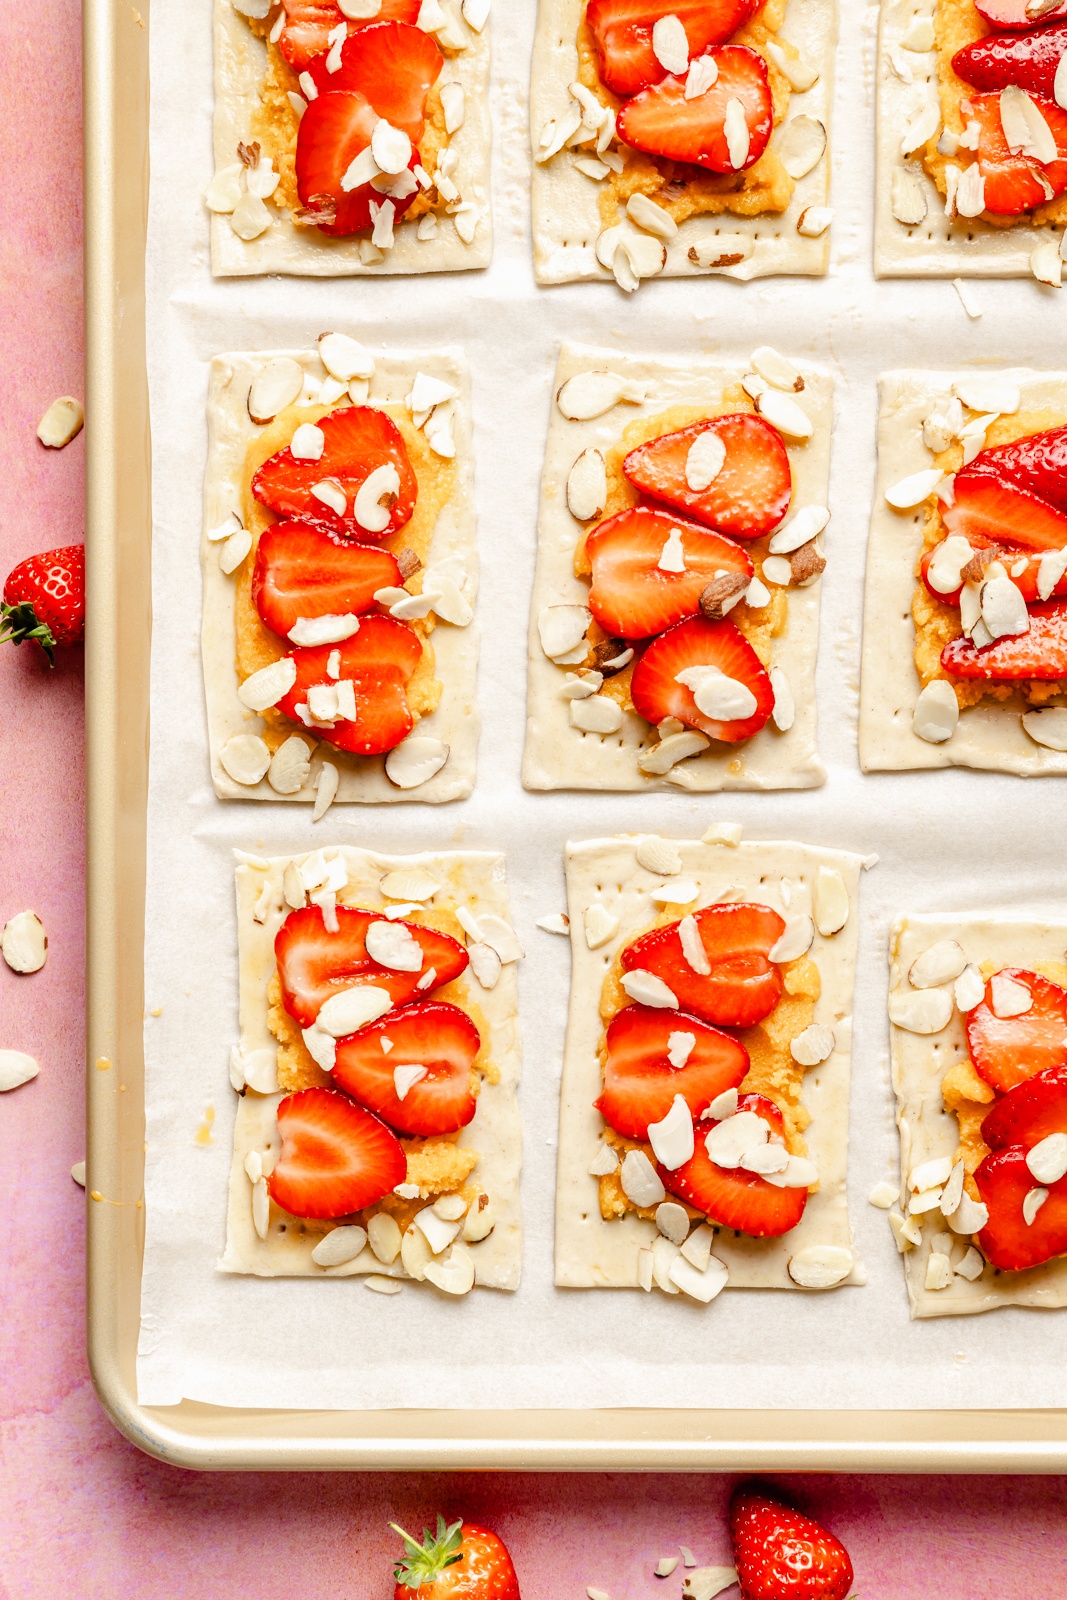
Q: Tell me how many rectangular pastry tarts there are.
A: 9